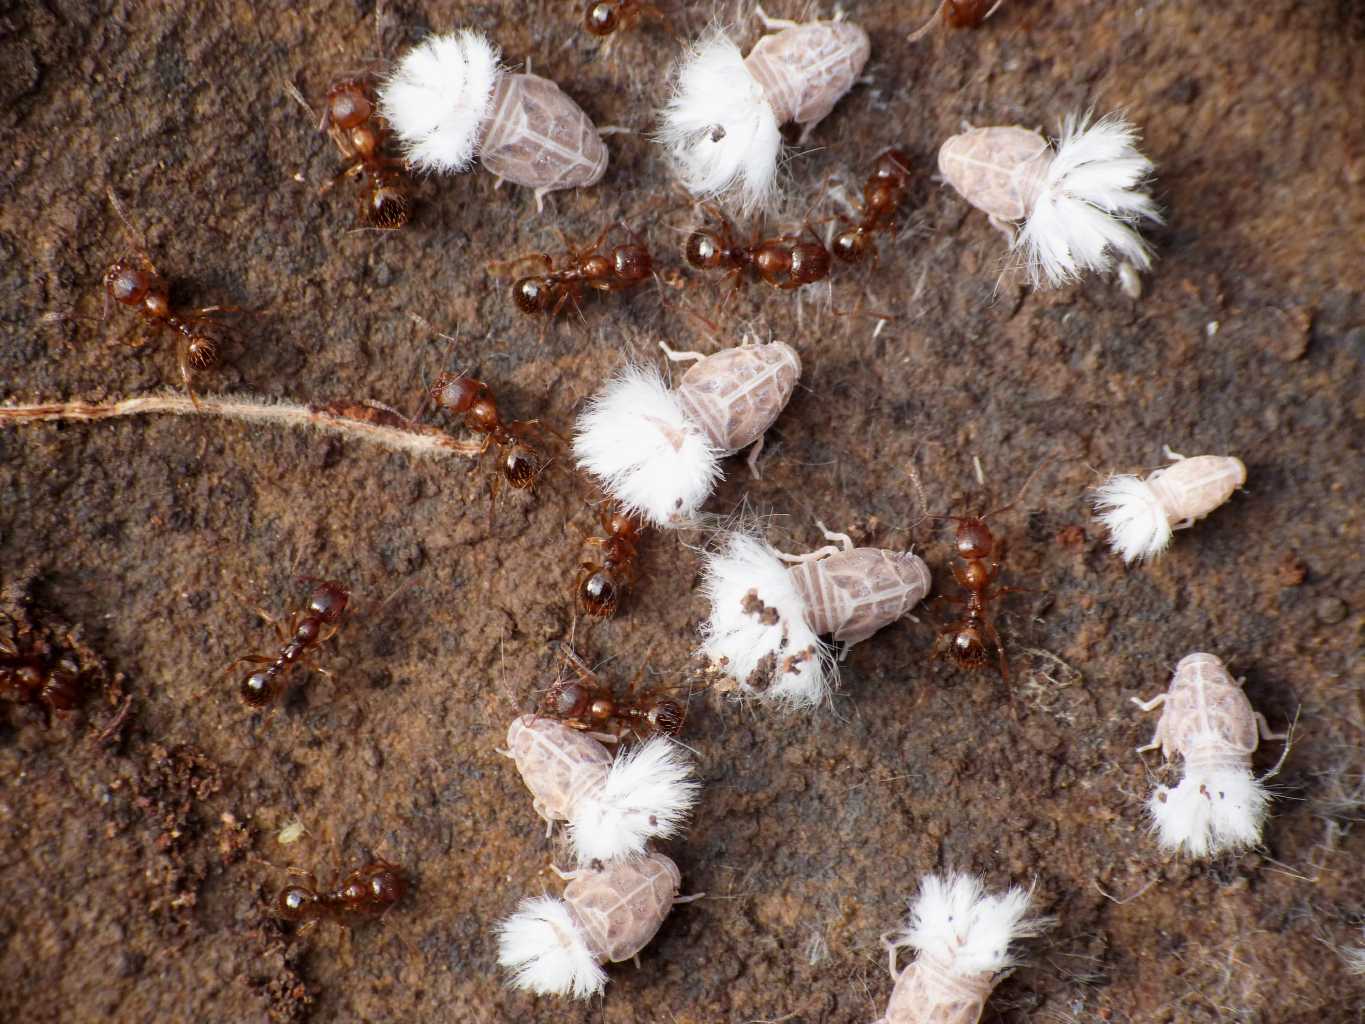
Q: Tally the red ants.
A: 14